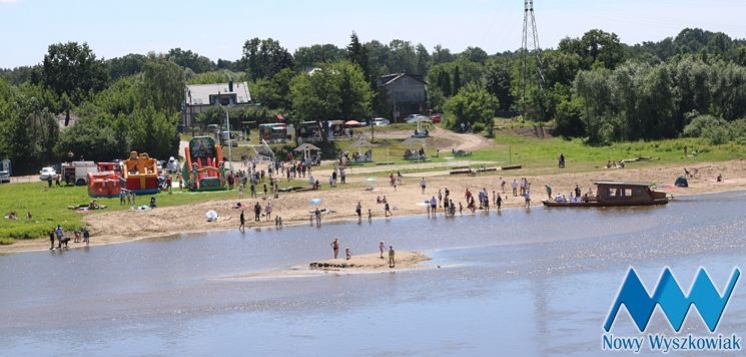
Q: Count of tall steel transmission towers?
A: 1